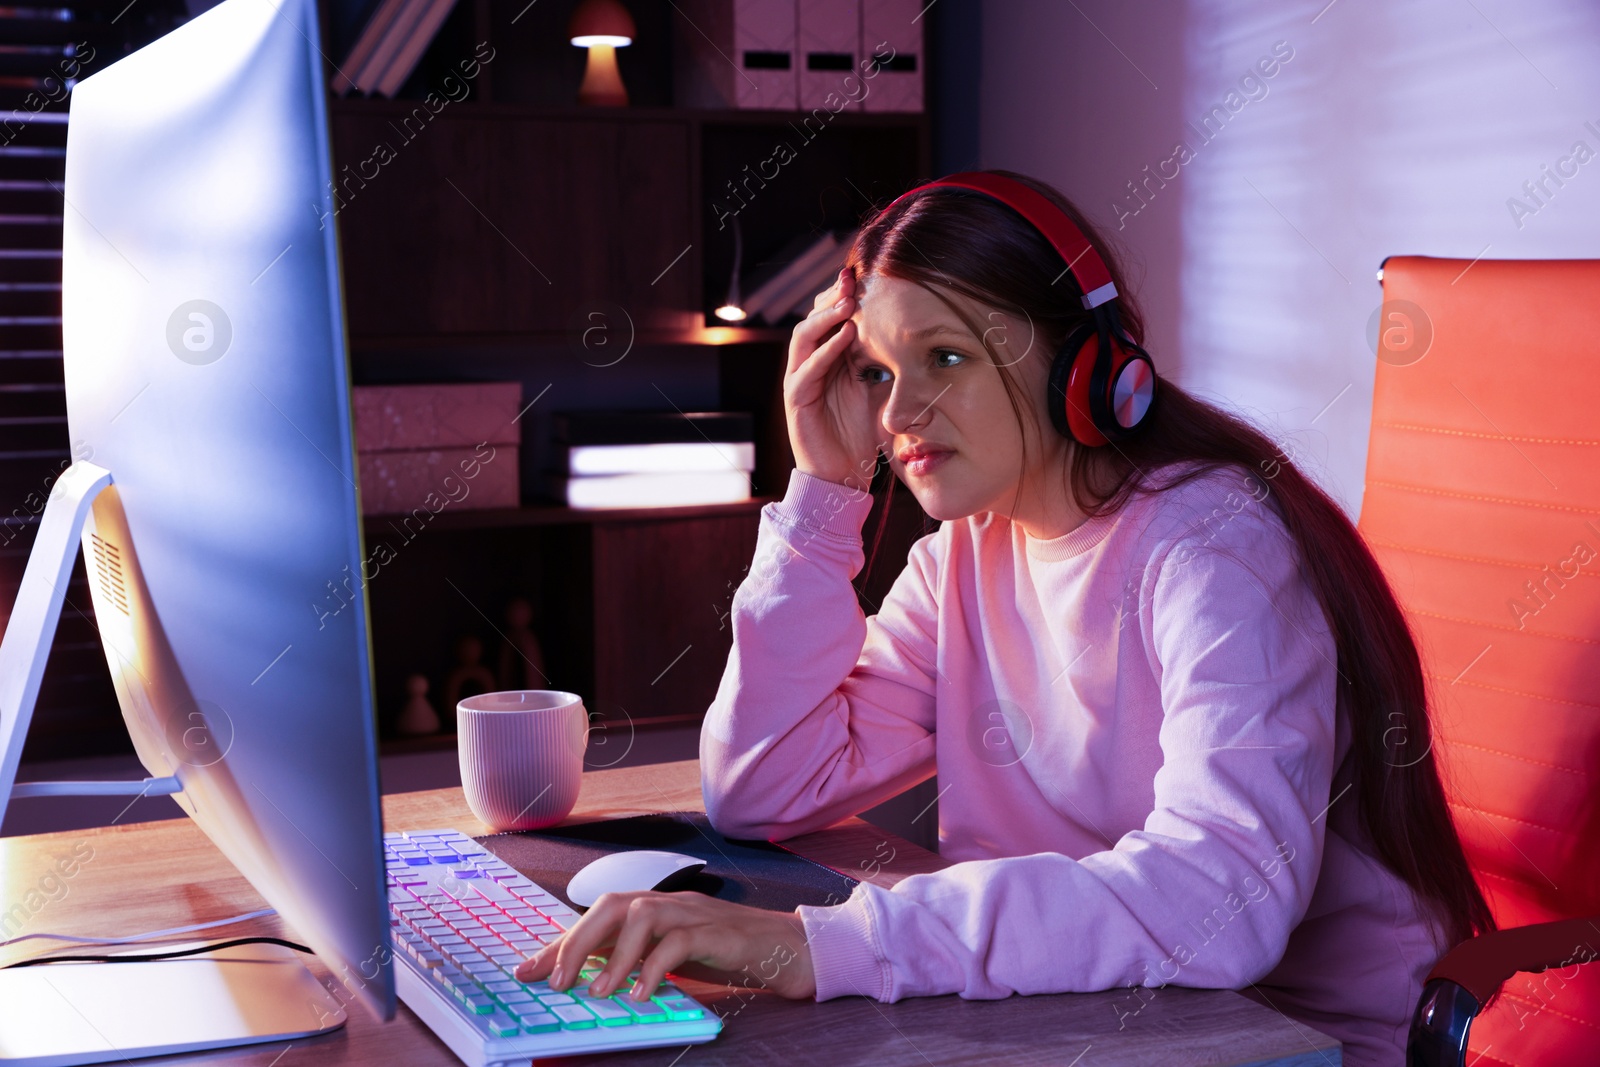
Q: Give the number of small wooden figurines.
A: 3